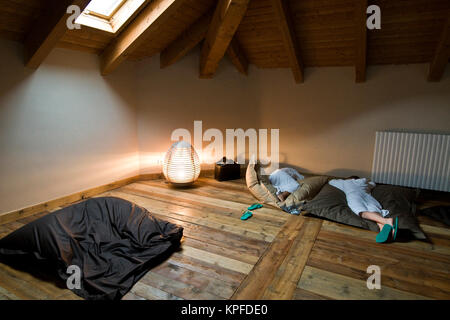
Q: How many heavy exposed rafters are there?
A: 8